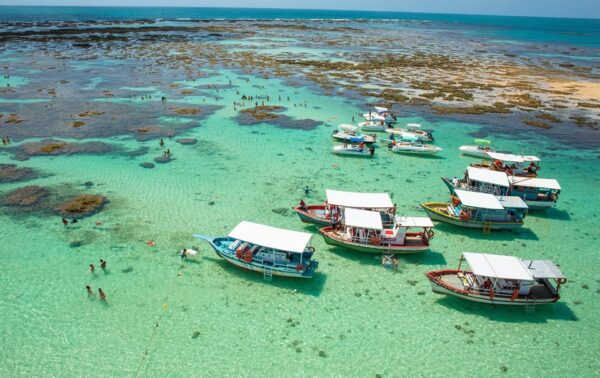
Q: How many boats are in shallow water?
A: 14